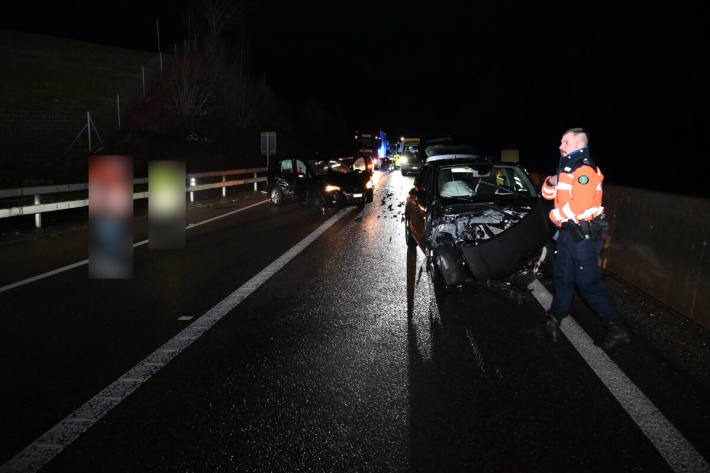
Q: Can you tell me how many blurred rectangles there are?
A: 2